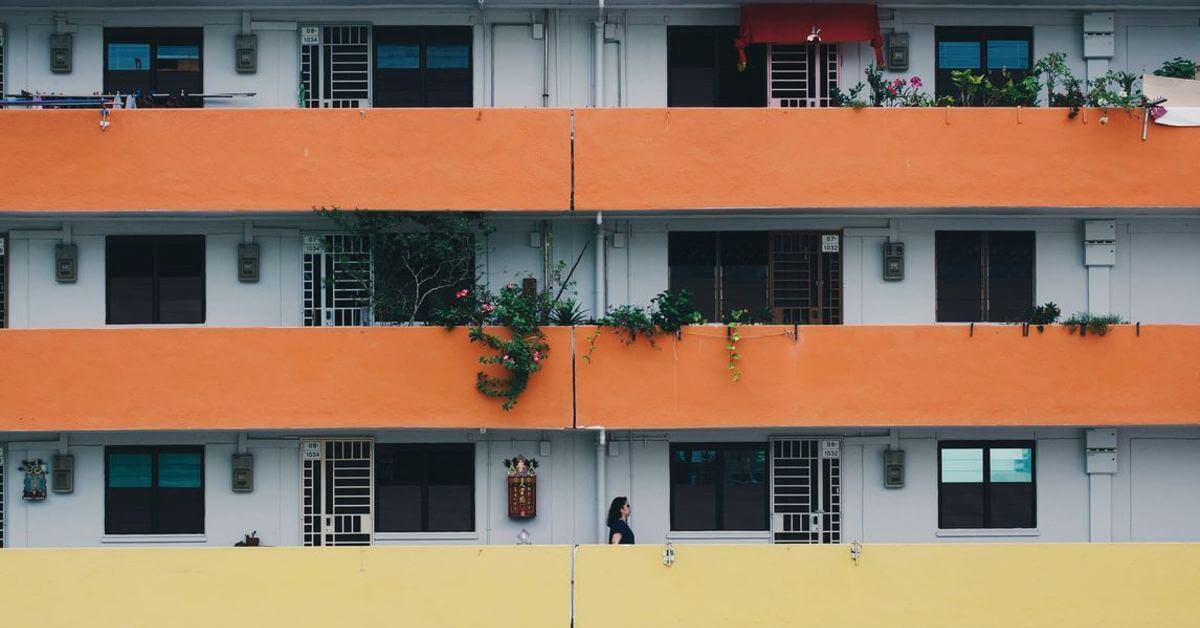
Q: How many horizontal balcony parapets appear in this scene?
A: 3